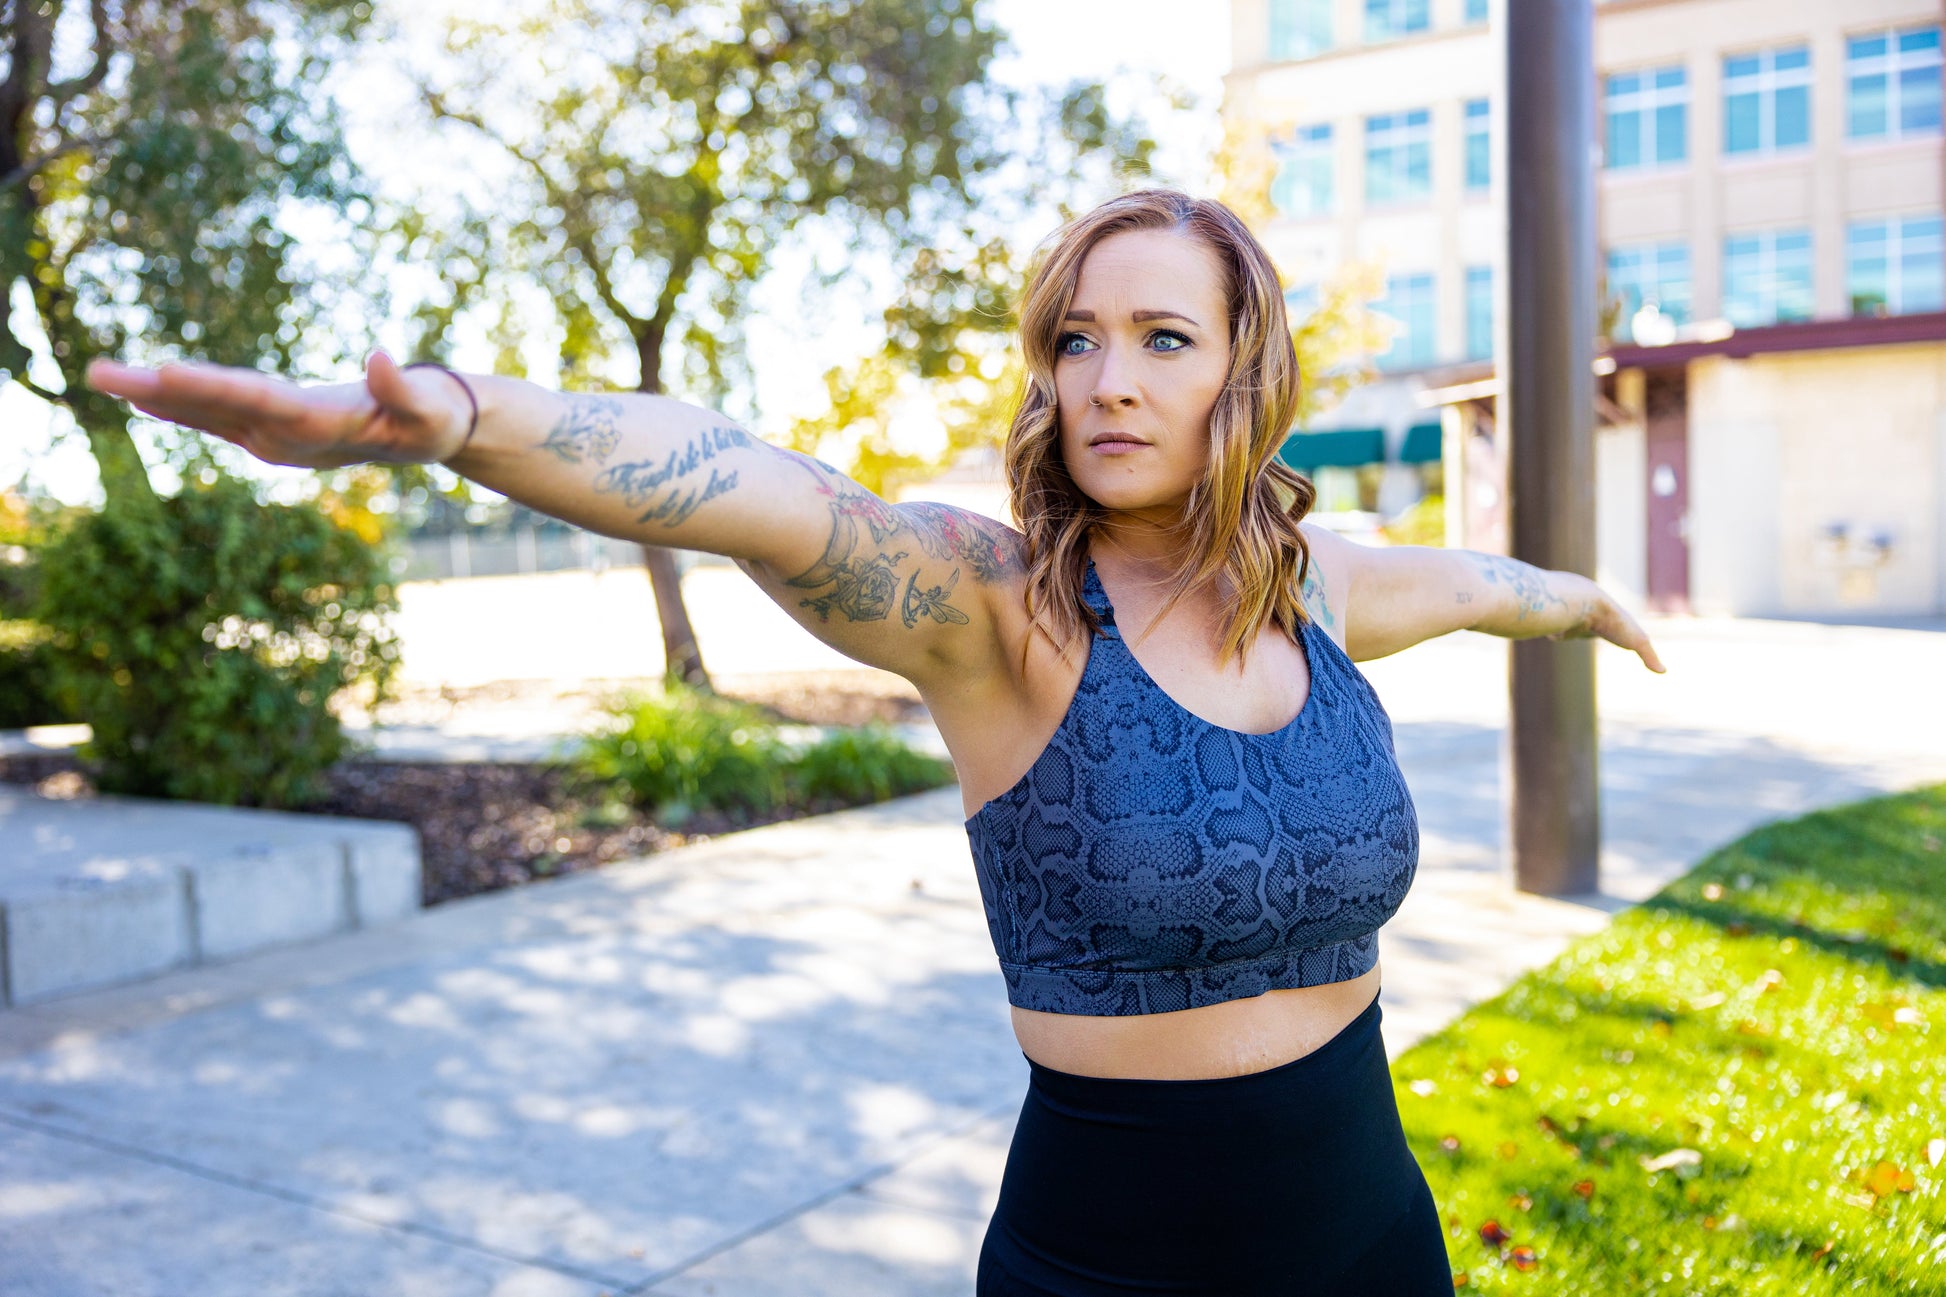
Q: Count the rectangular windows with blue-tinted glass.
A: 15